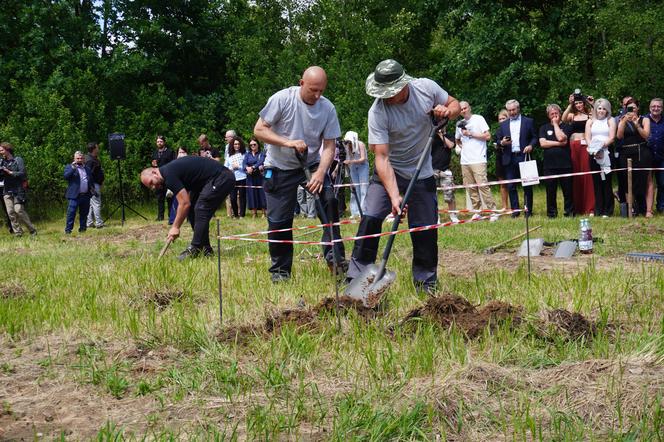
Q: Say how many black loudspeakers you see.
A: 1